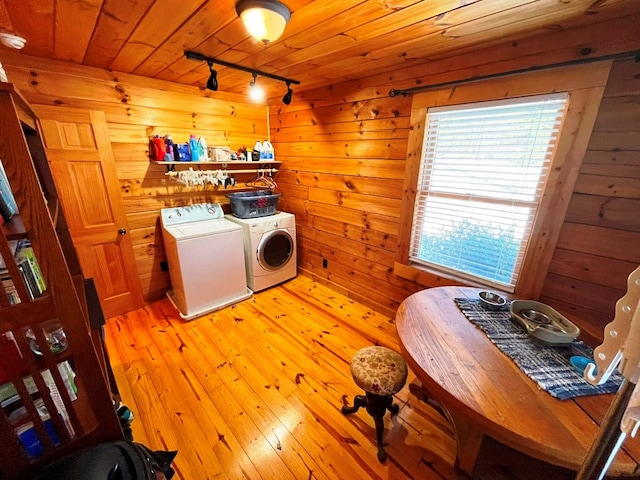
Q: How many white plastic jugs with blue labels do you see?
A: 2